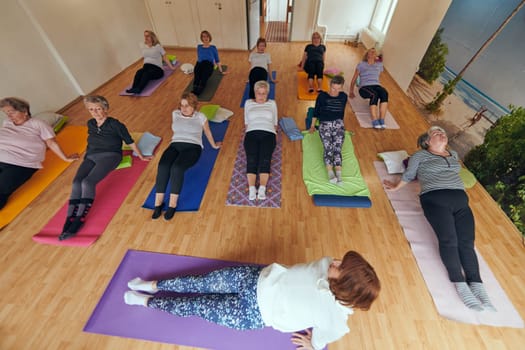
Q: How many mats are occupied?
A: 12